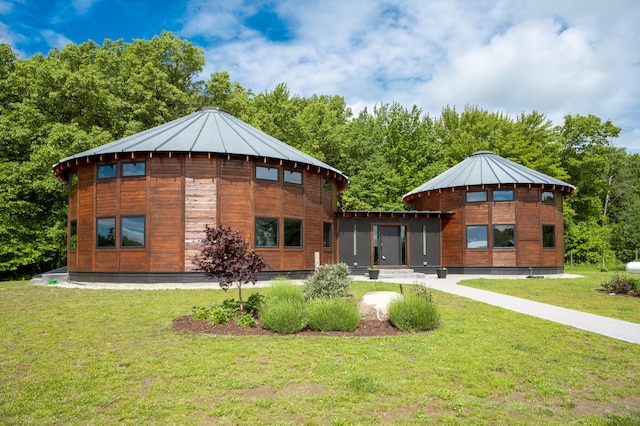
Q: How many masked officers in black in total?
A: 0